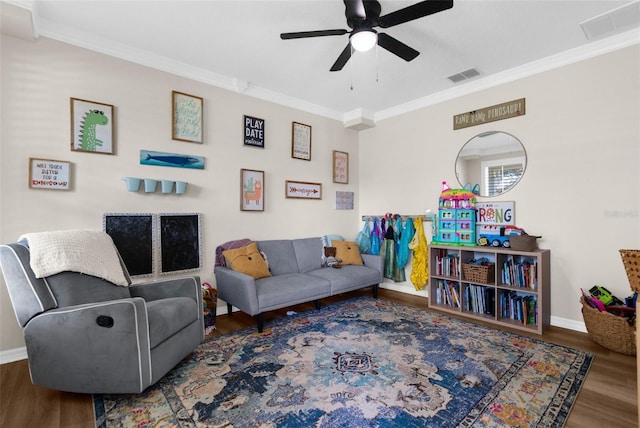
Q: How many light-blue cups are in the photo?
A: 4